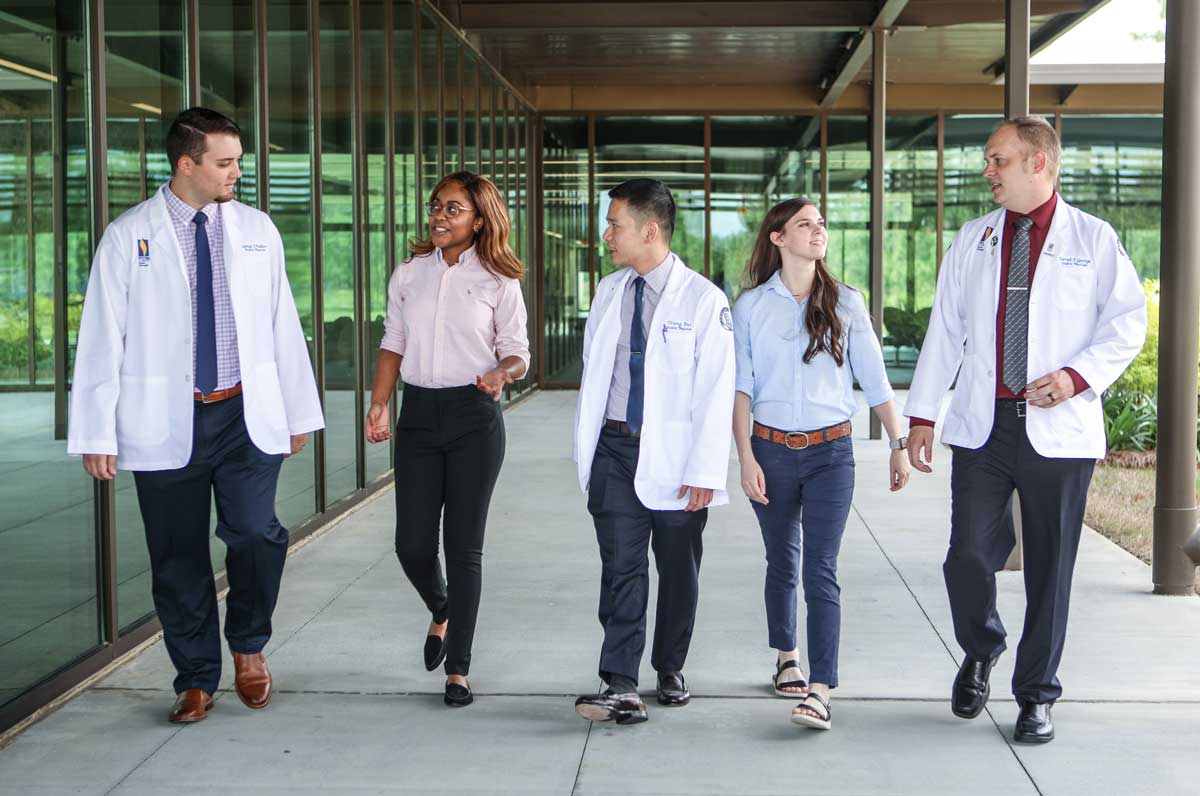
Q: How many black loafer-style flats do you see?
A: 2